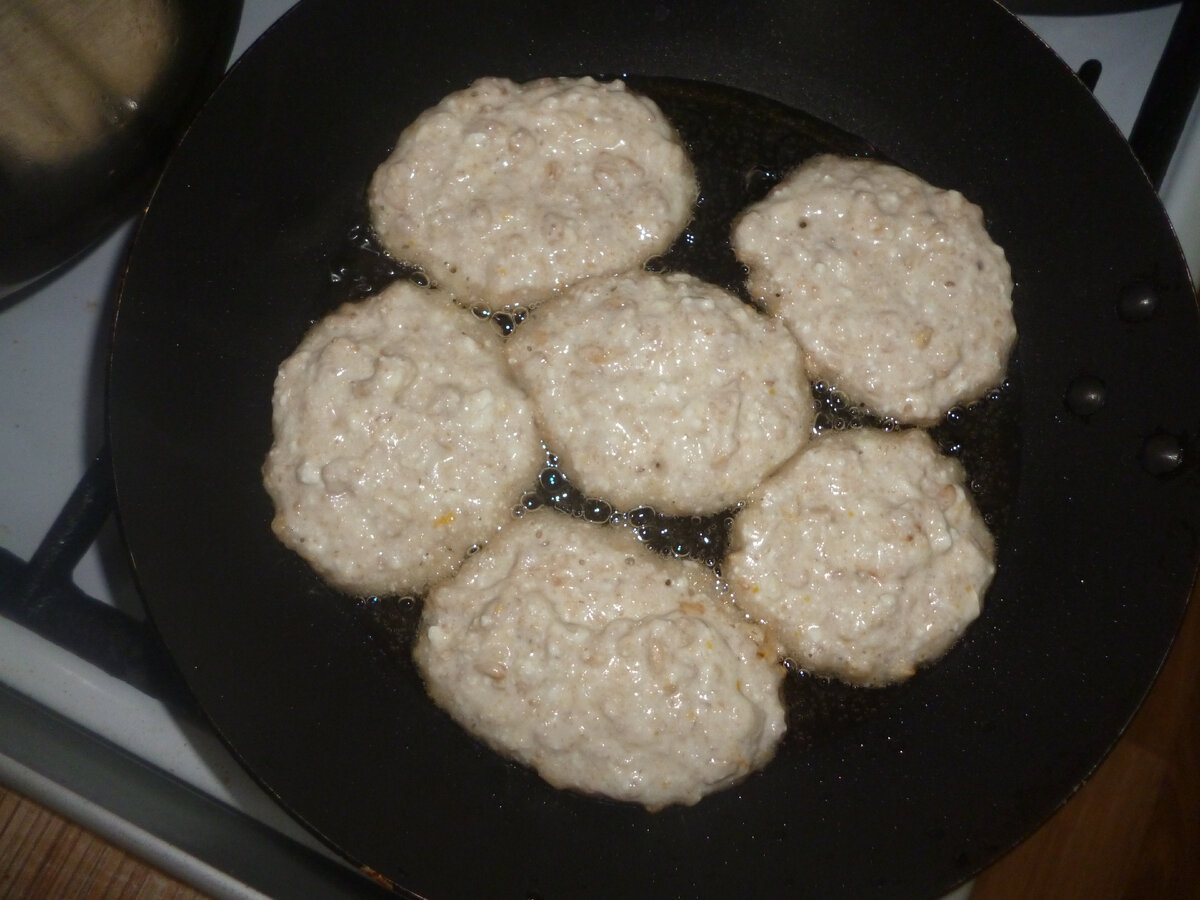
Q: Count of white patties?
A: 6